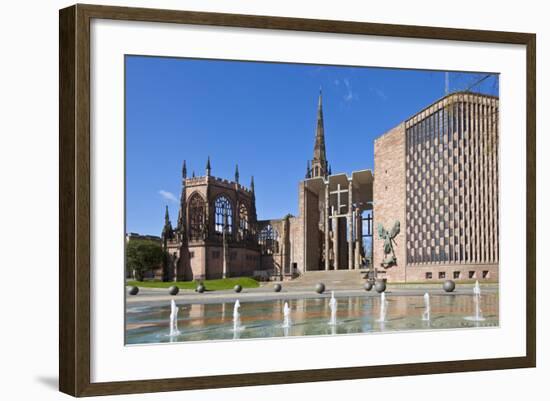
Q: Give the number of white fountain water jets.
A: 7